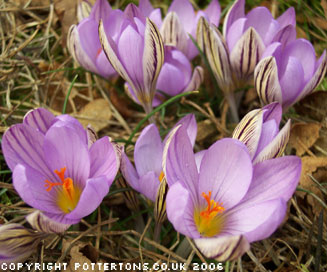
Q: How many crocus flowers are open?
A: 2